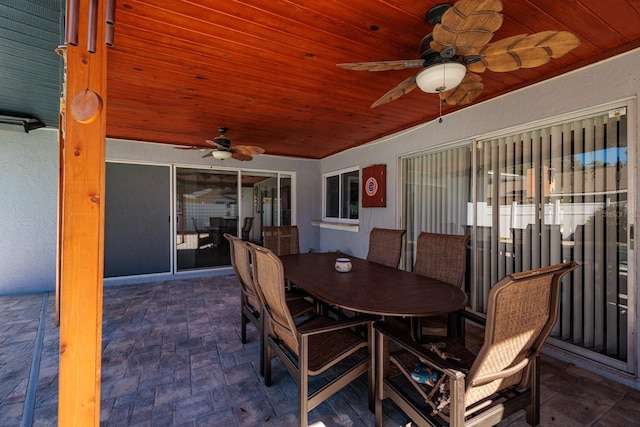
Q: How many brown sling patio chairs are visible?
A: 6